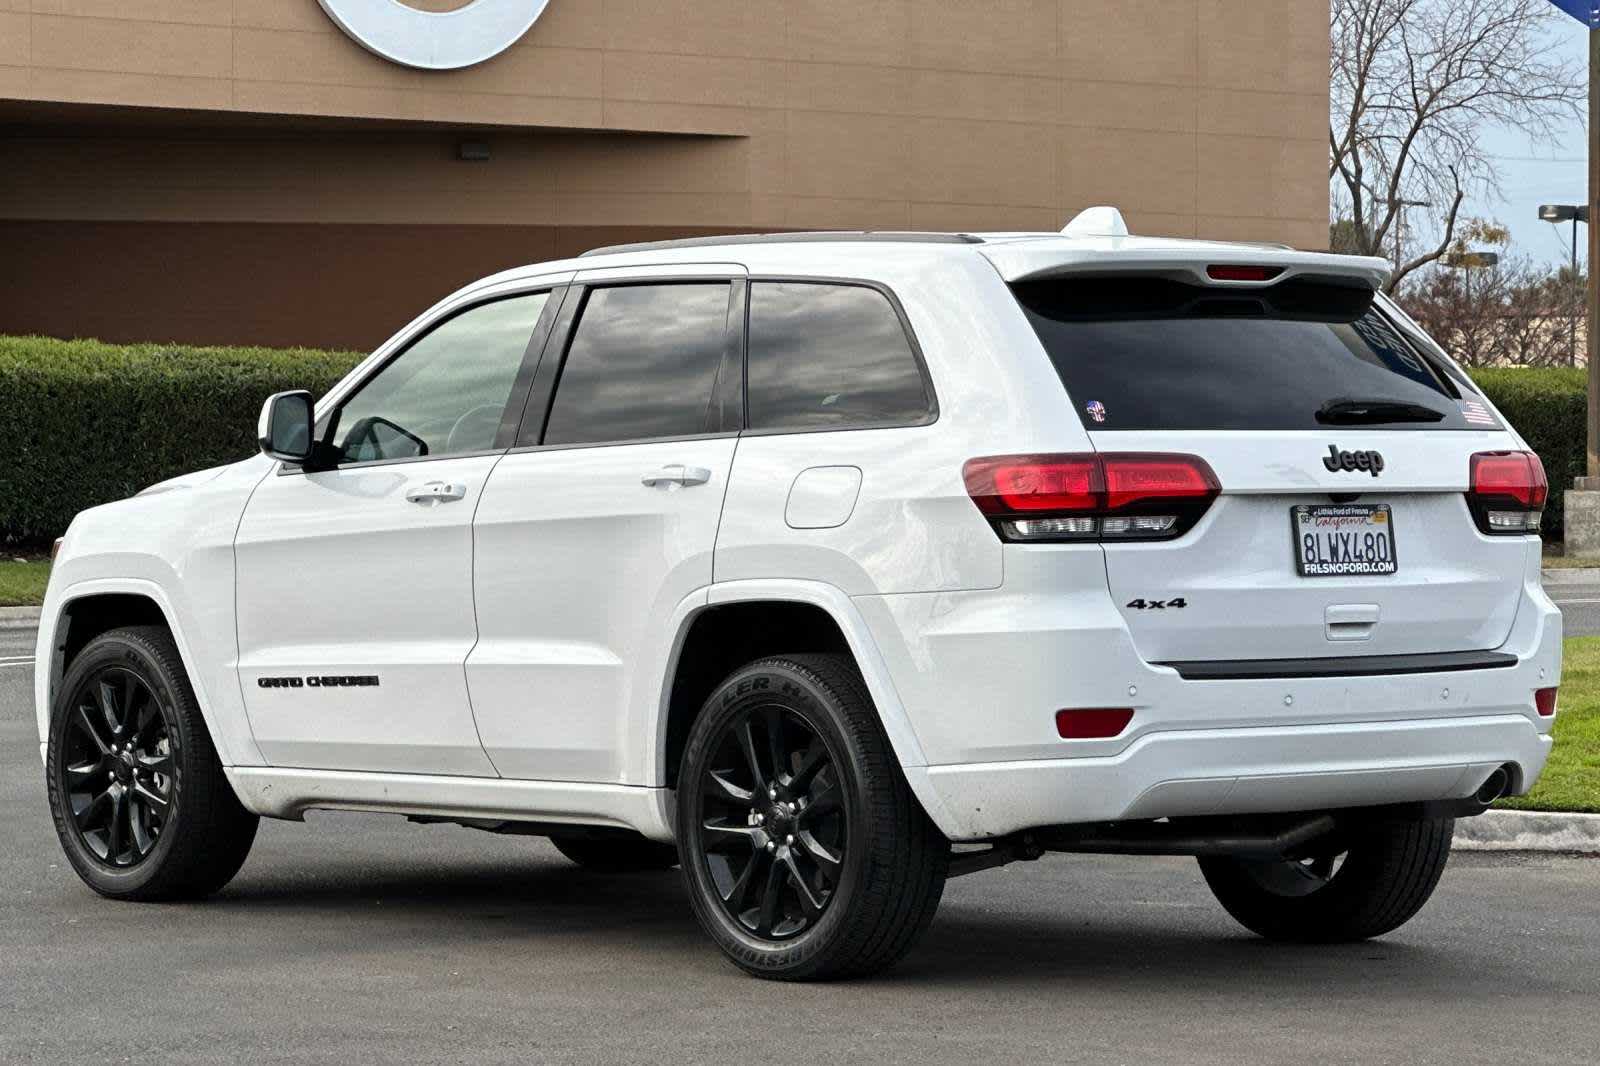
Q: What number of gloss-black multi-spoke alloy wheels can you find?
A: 2